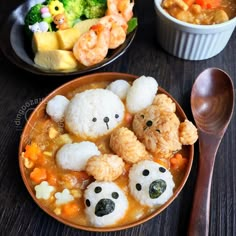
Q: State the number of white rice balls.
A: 7